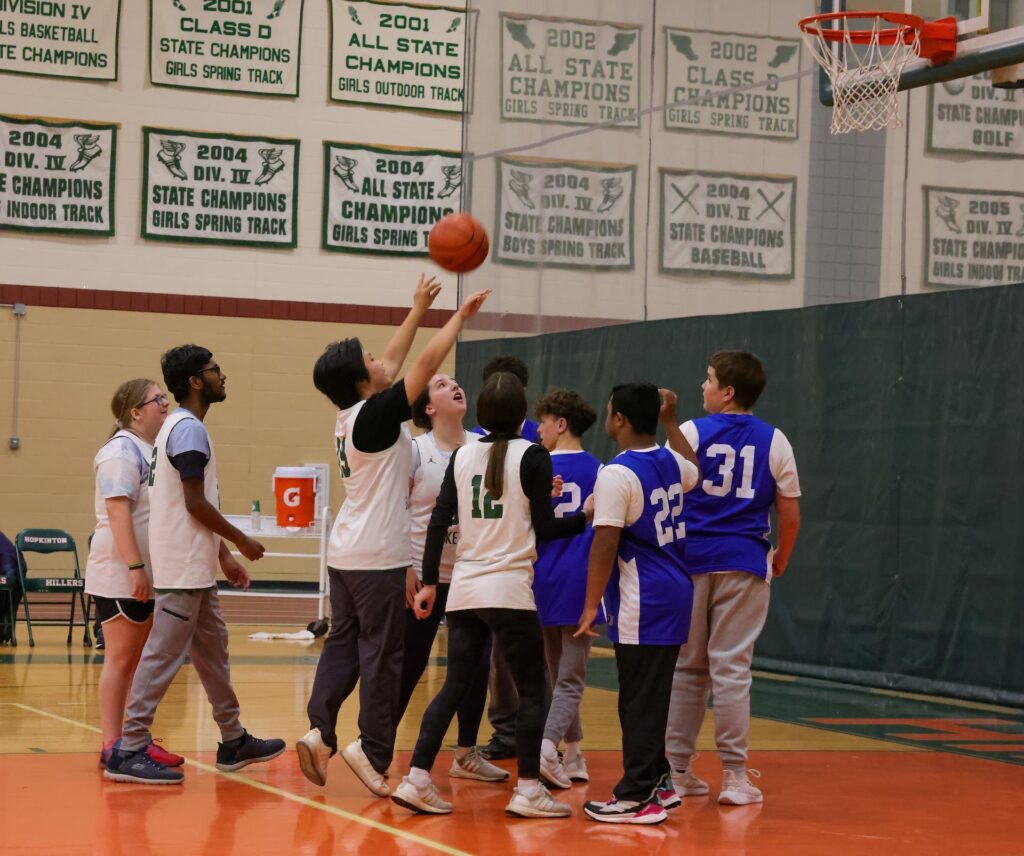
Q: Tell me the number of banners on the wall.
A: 12